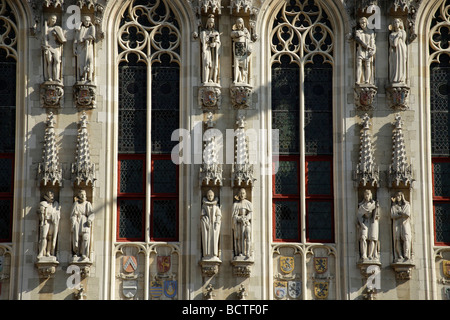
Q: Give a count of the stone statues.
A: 12